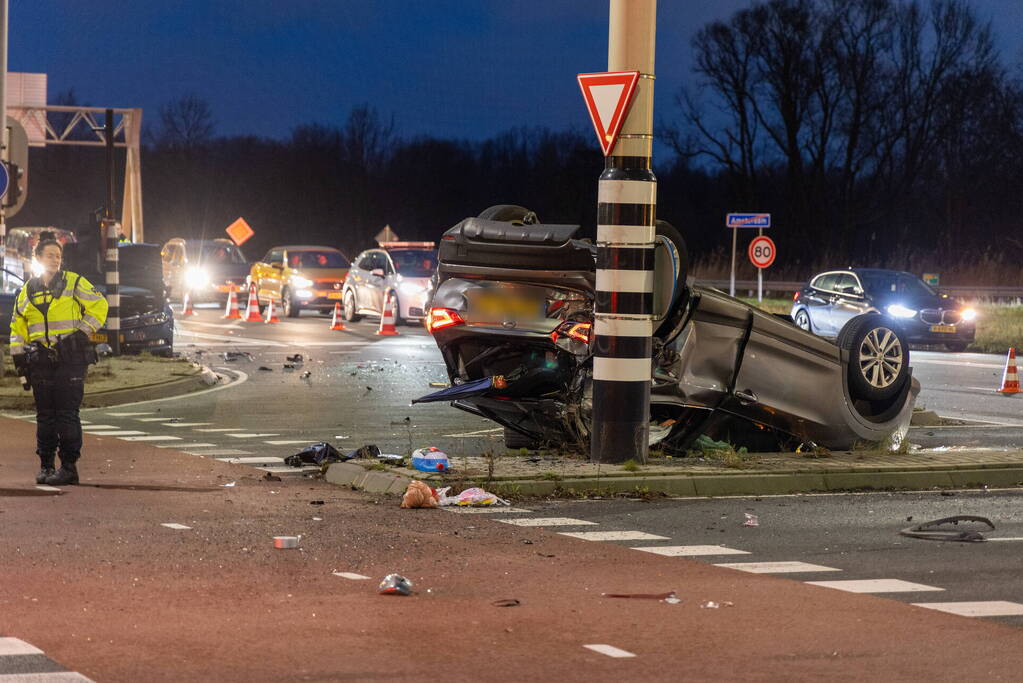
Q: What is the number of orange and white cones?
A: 7